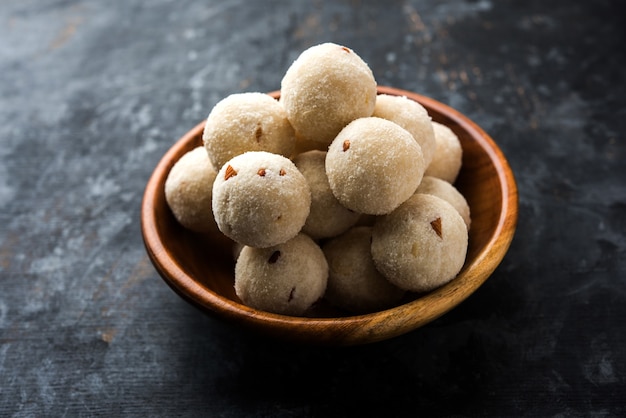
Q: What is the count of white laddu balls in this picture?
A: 12